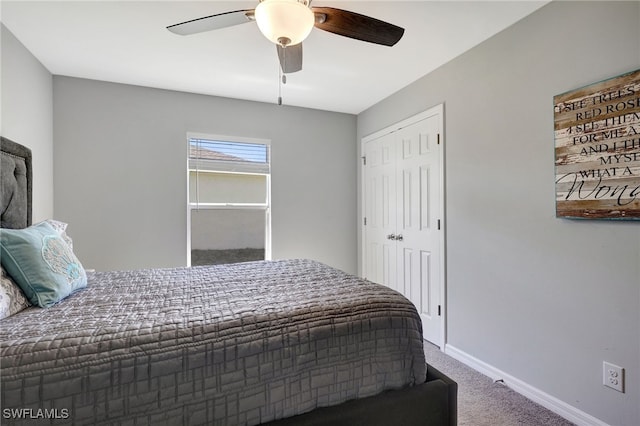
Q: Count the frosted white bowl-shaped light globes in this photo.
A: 1